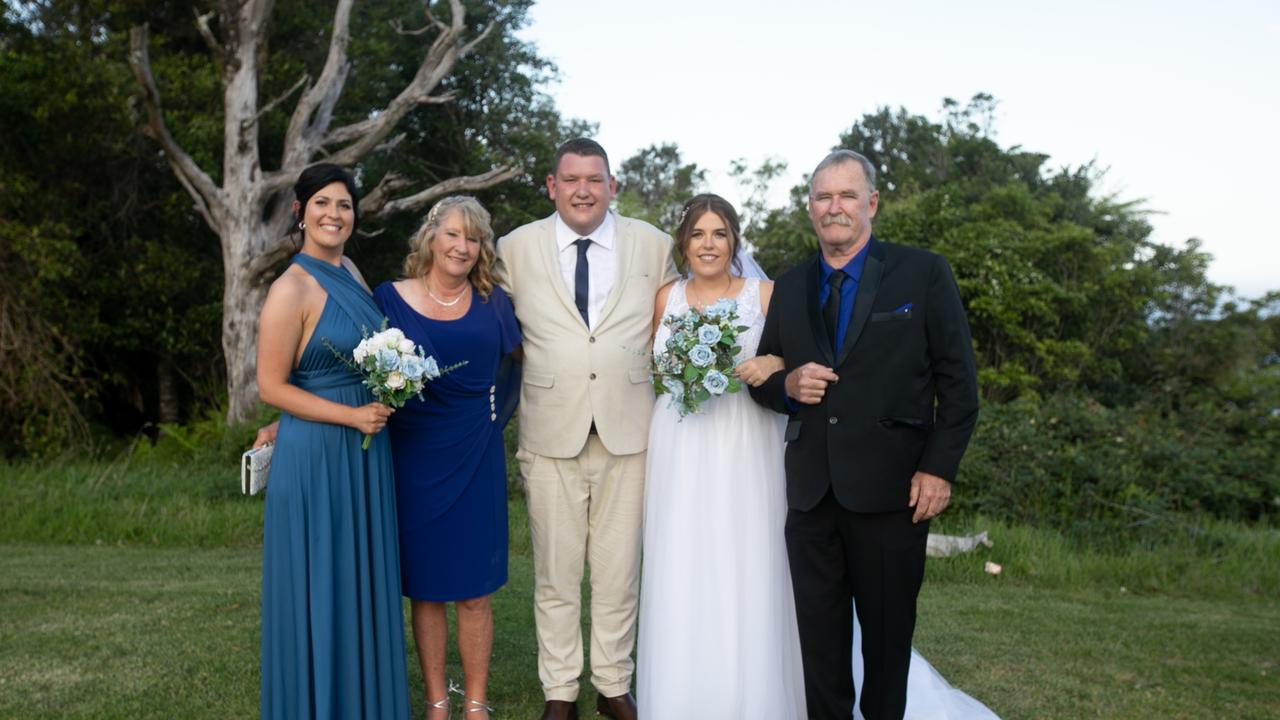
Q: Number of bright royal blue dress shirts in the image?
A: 1